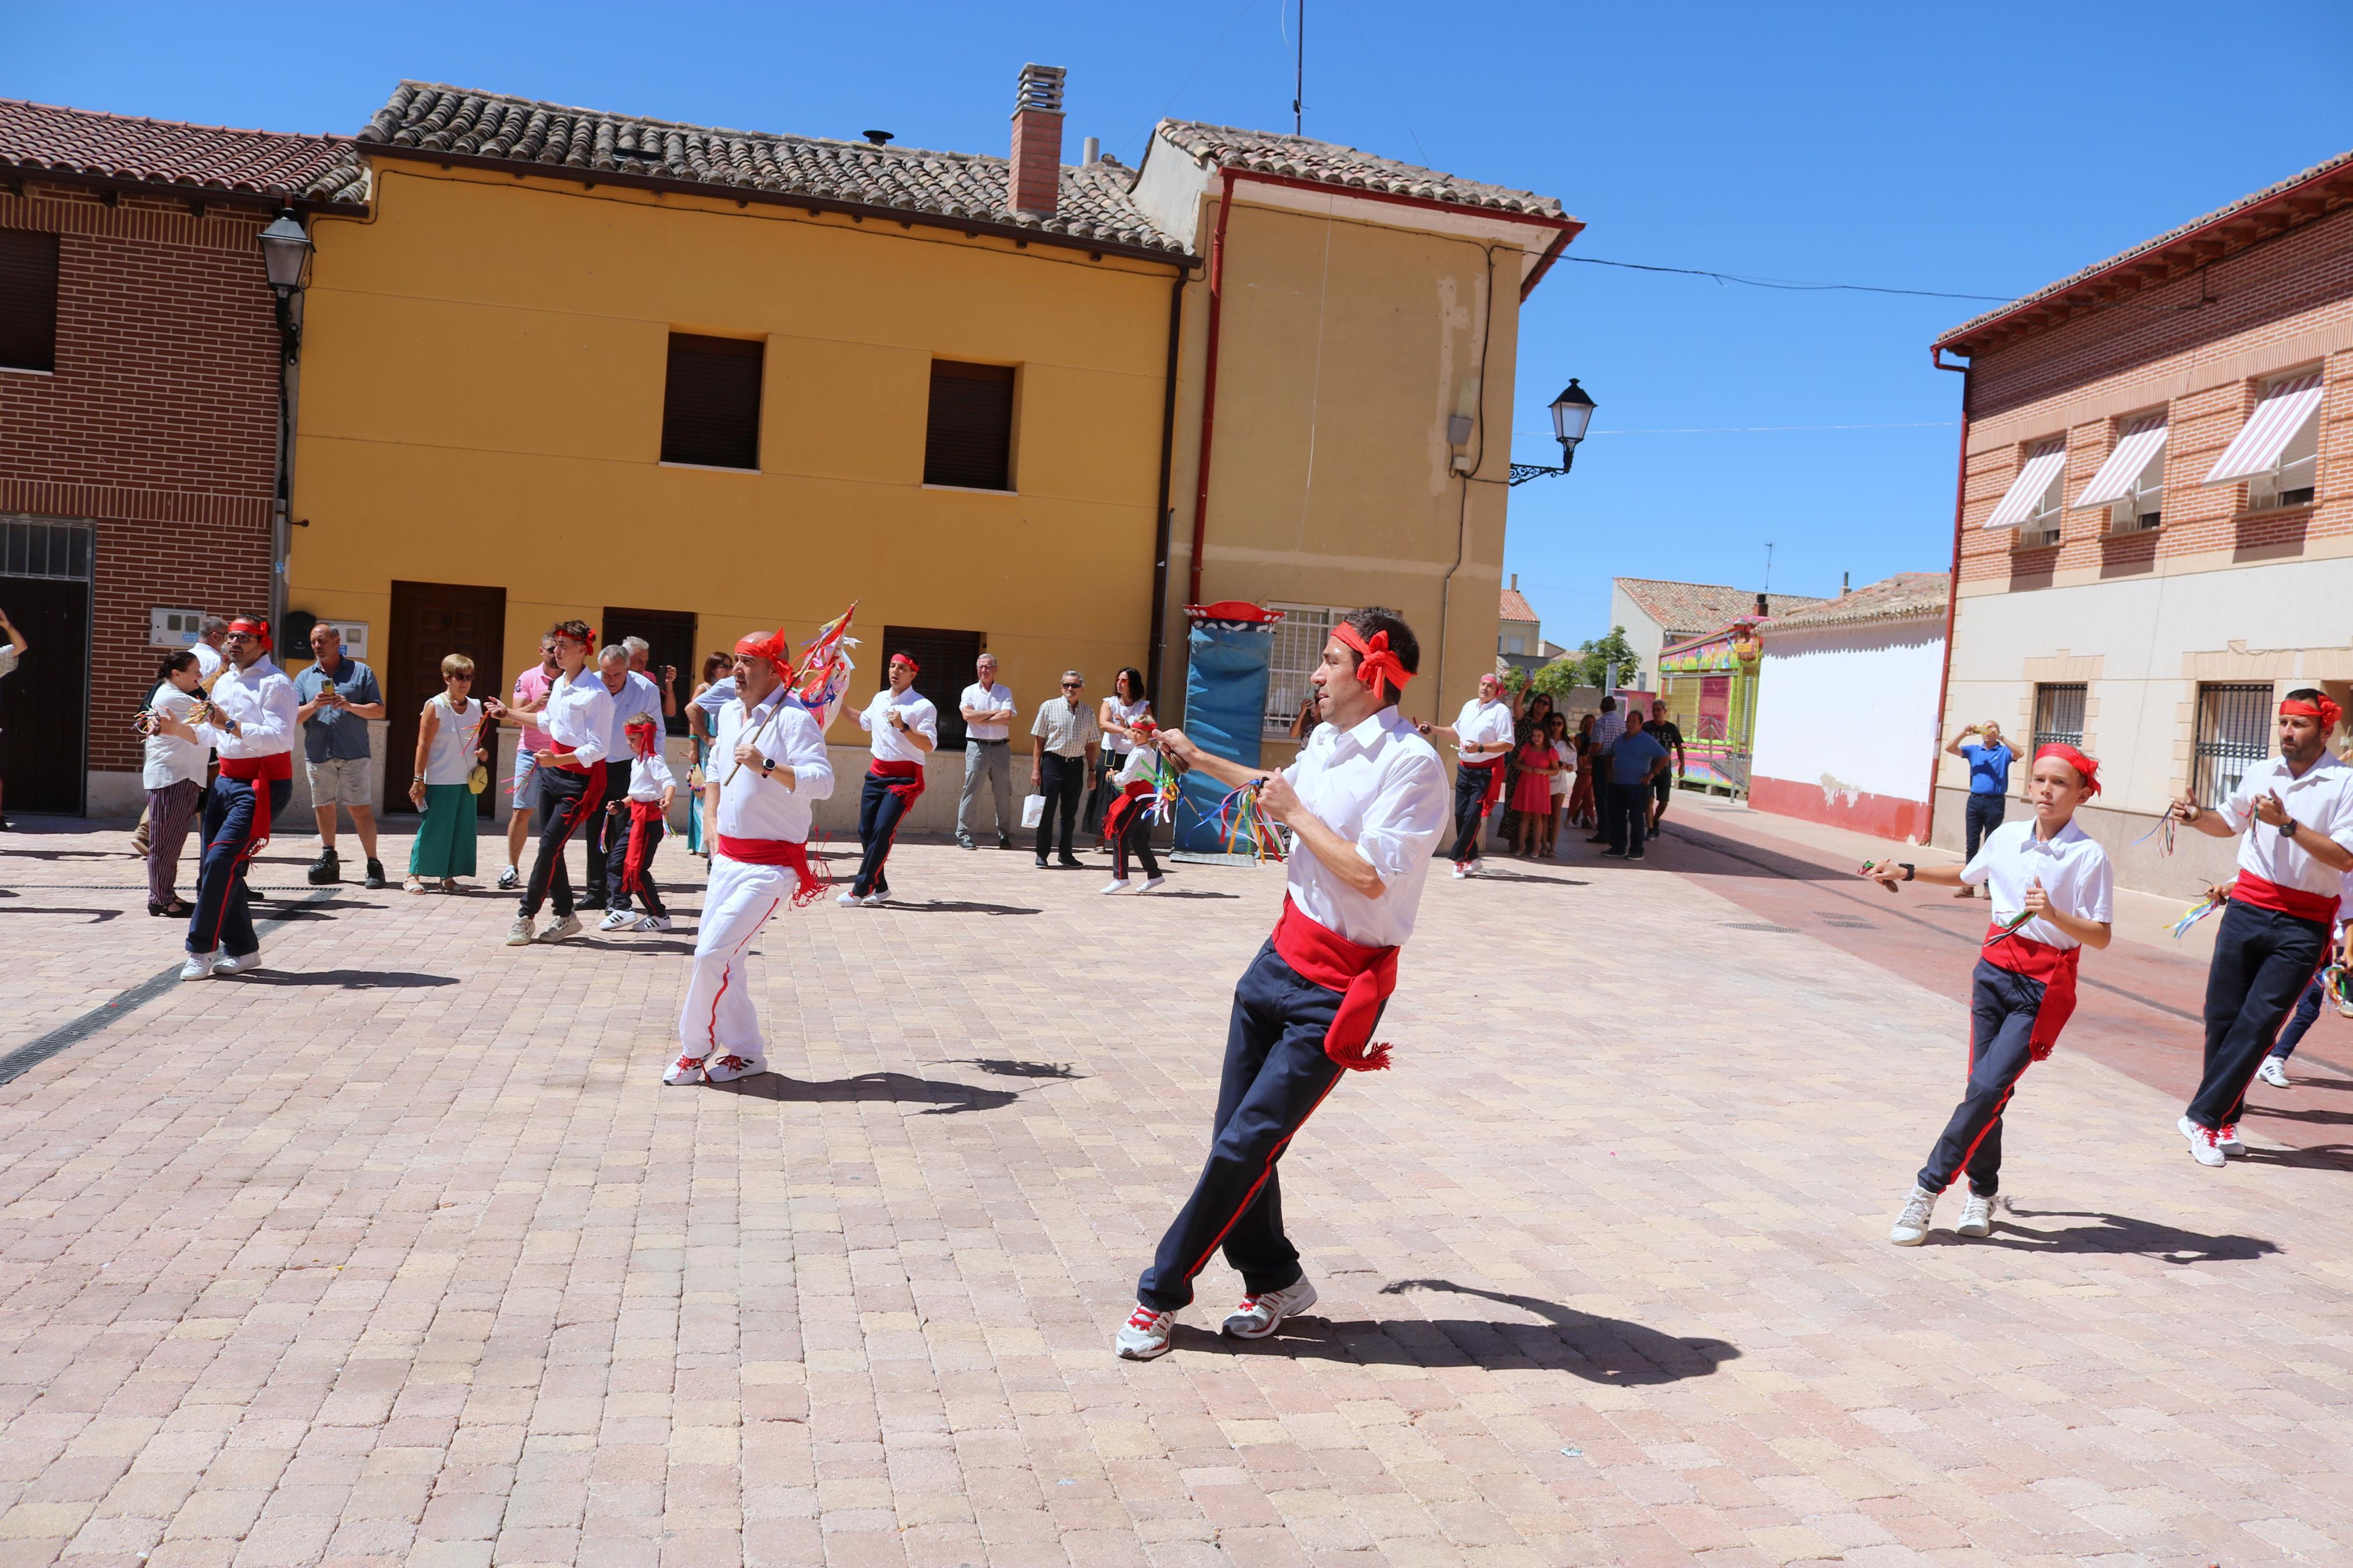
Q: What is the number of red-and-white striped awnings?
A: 3